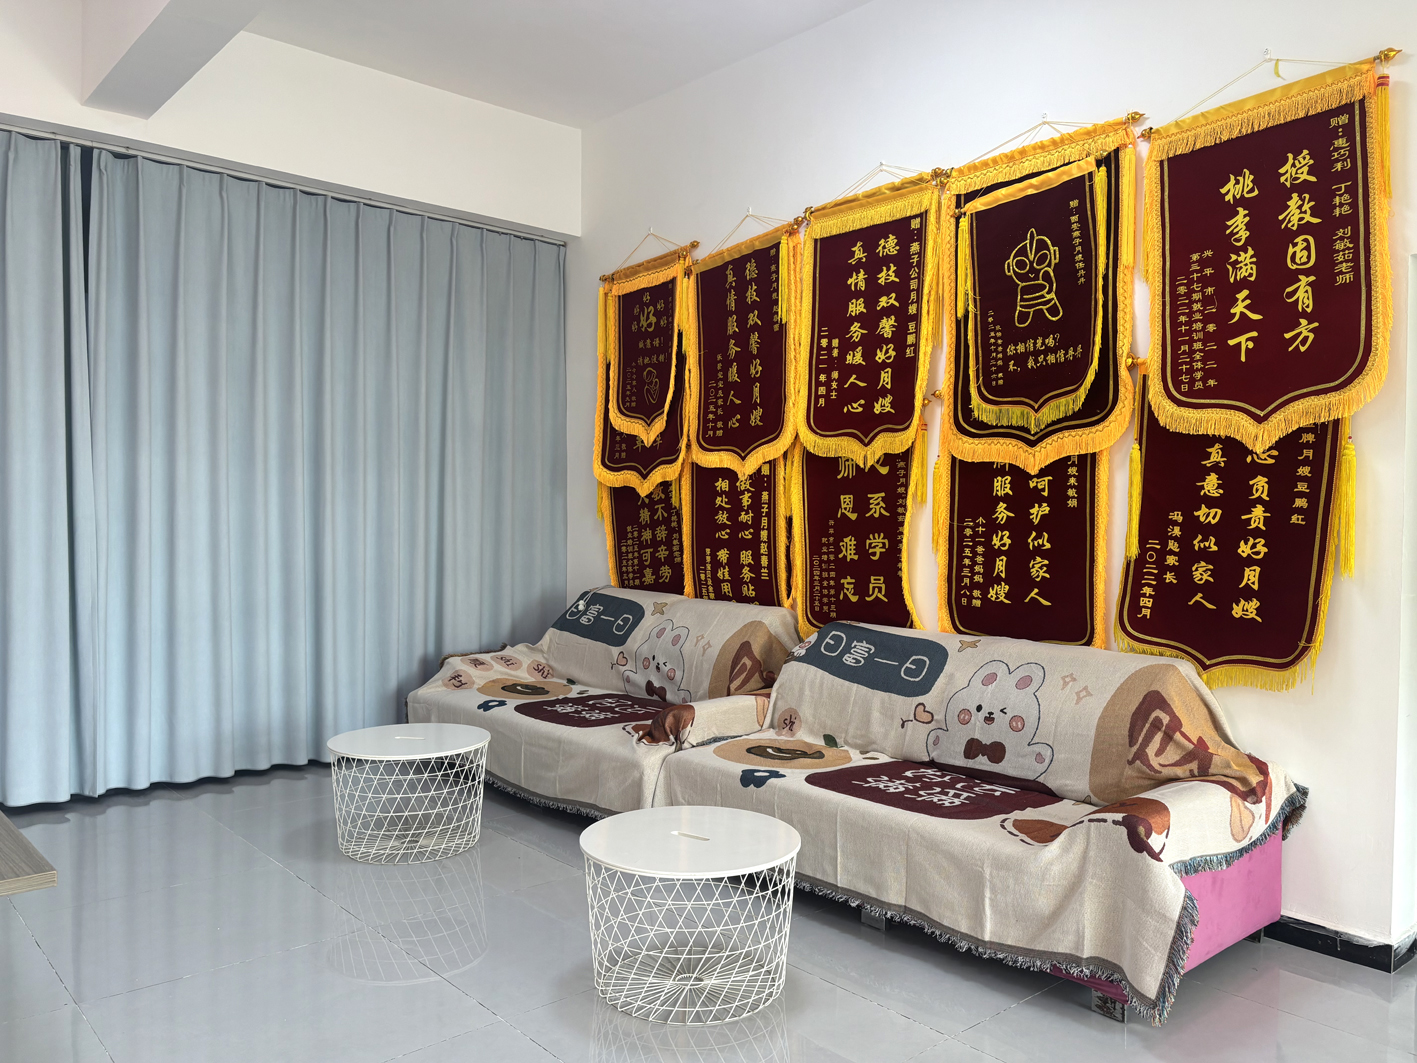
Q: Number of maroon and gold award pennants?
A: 12